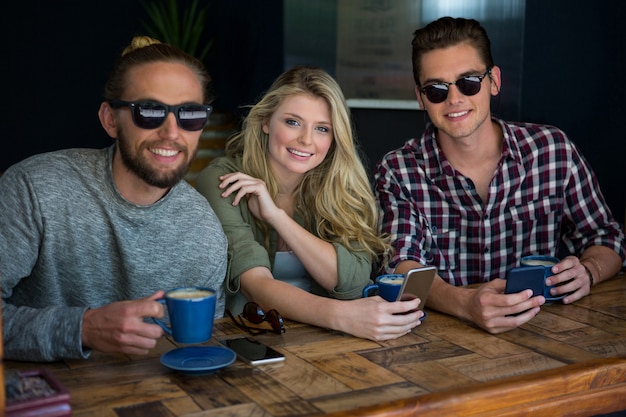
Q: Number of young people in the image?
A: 3